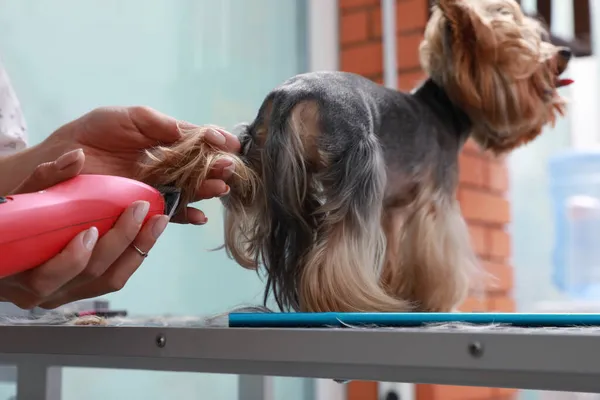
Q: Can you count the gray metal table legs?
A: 2